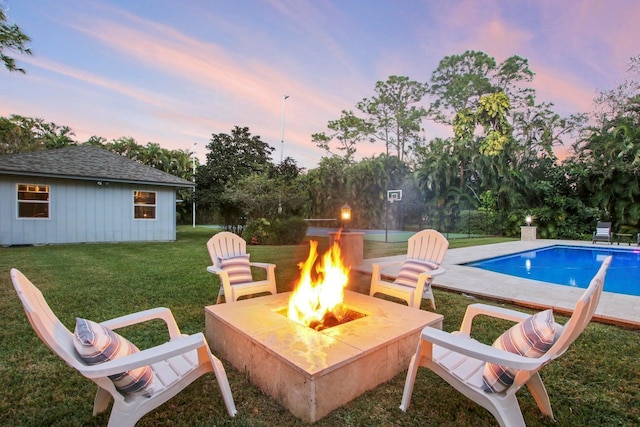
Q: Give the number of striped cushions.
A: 4